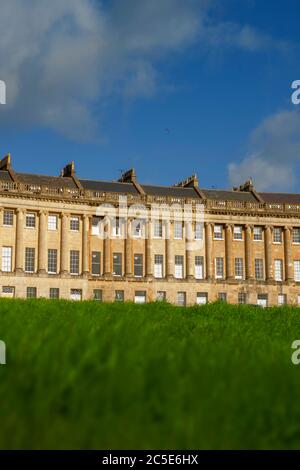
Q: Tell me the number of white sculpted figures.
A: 0